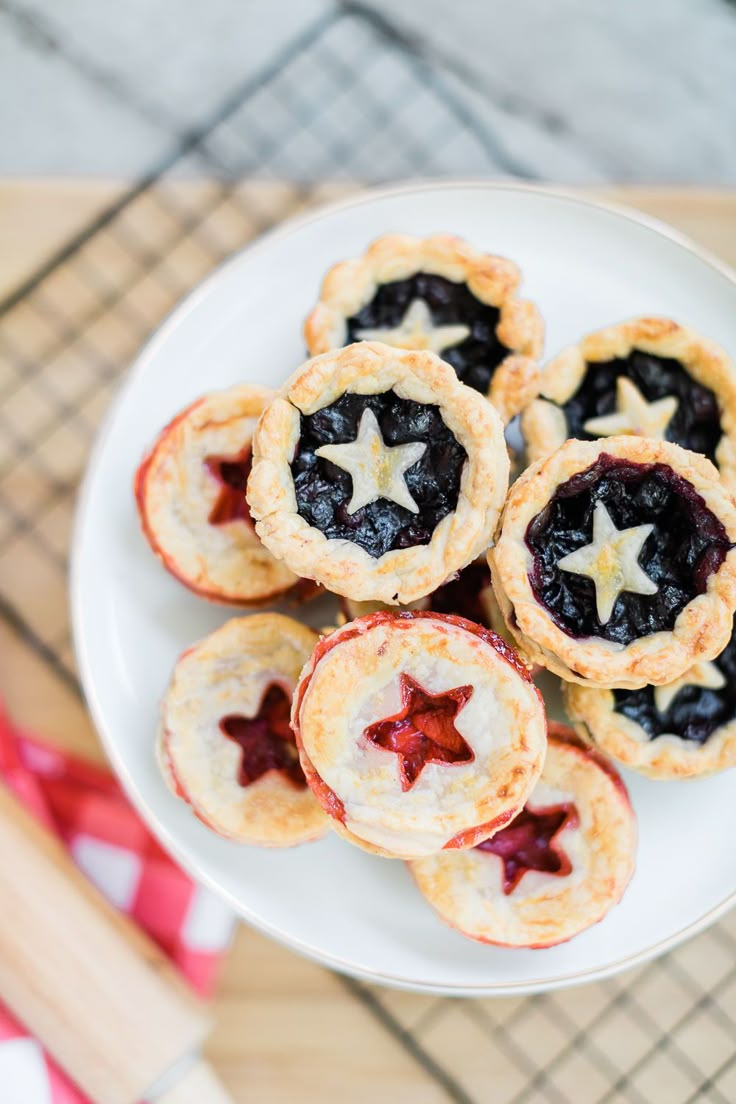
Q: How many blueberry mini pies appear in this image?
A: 5